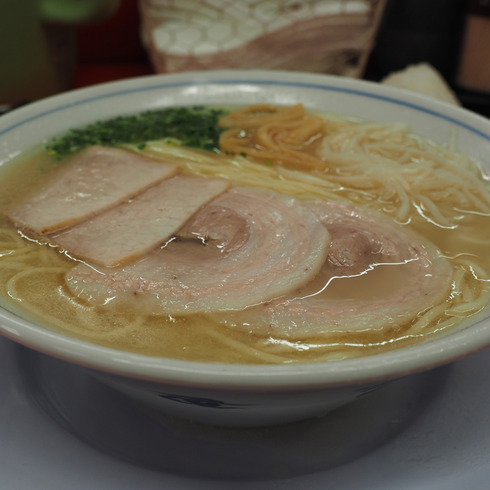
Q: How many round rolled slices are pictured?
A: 2